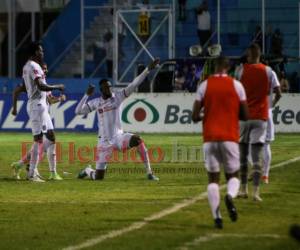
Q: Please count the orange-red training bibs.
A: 2